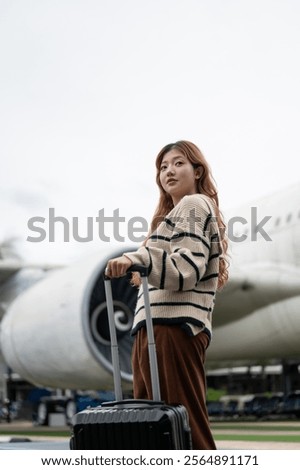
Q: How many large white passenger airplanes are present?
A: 1